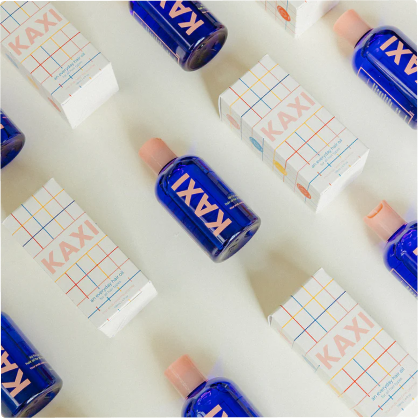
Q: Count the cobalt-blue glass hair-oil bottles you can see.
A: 7